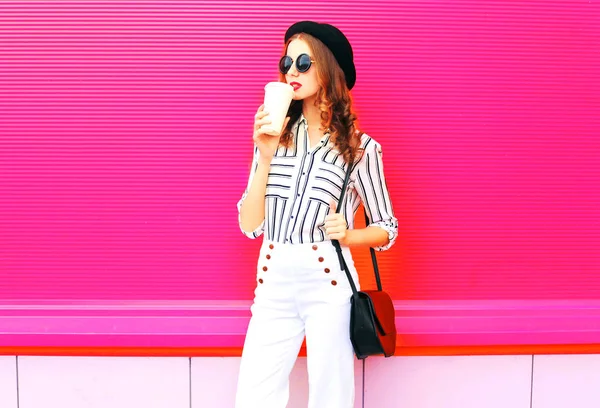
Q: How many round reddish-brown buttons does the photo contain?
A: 8